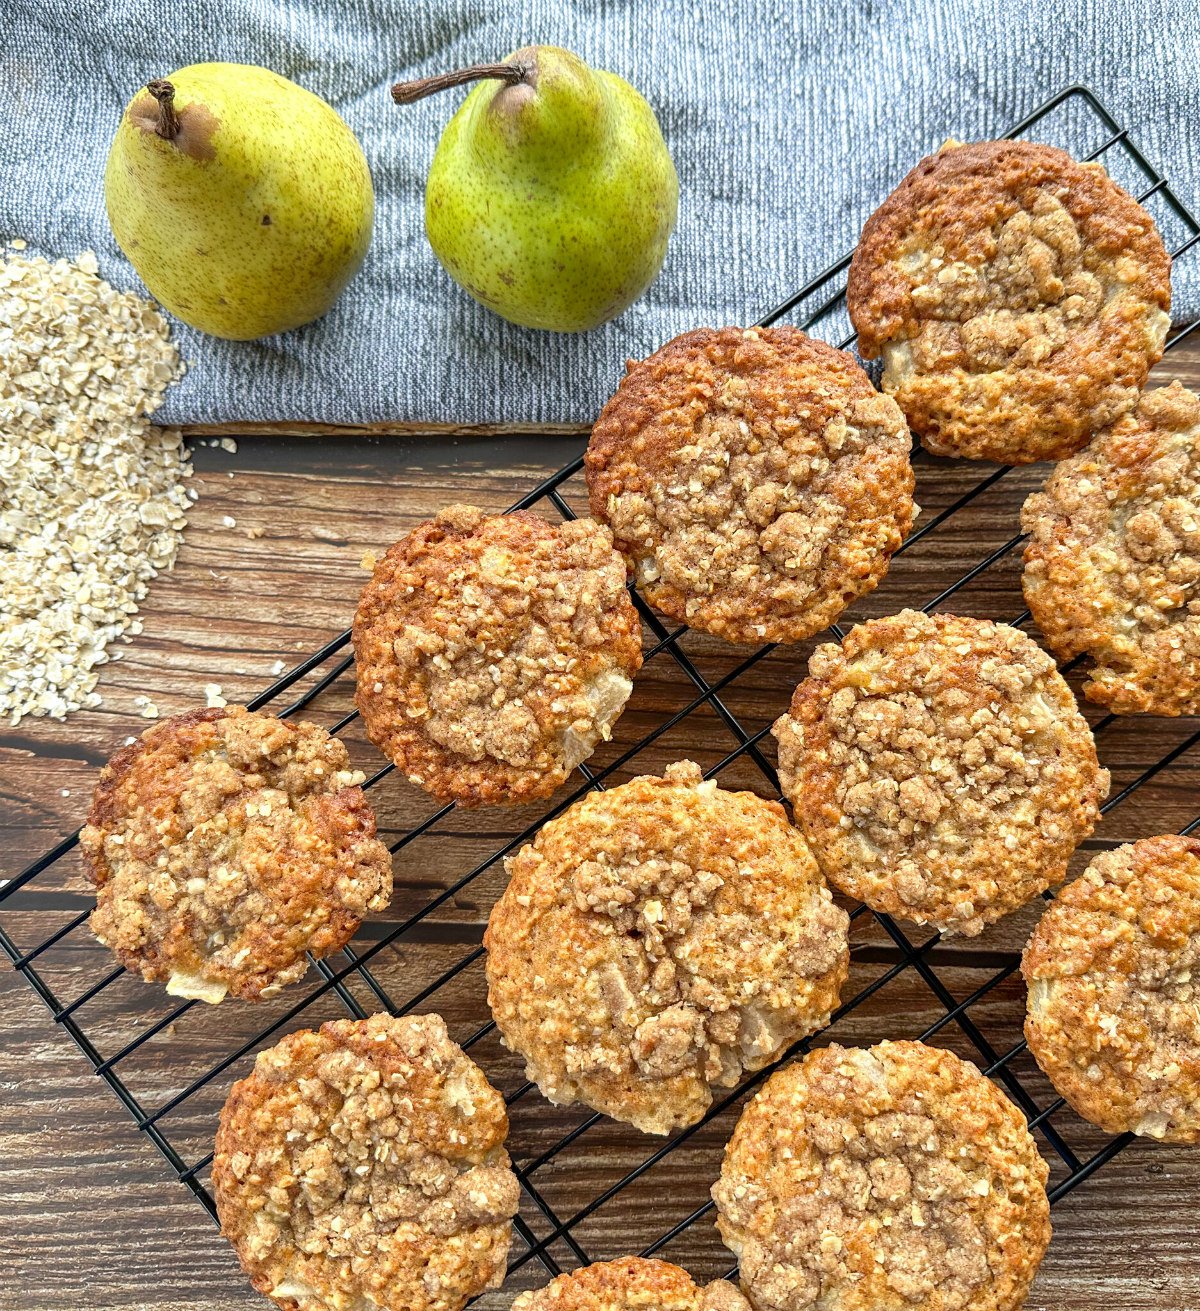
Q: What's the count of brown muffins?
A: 11